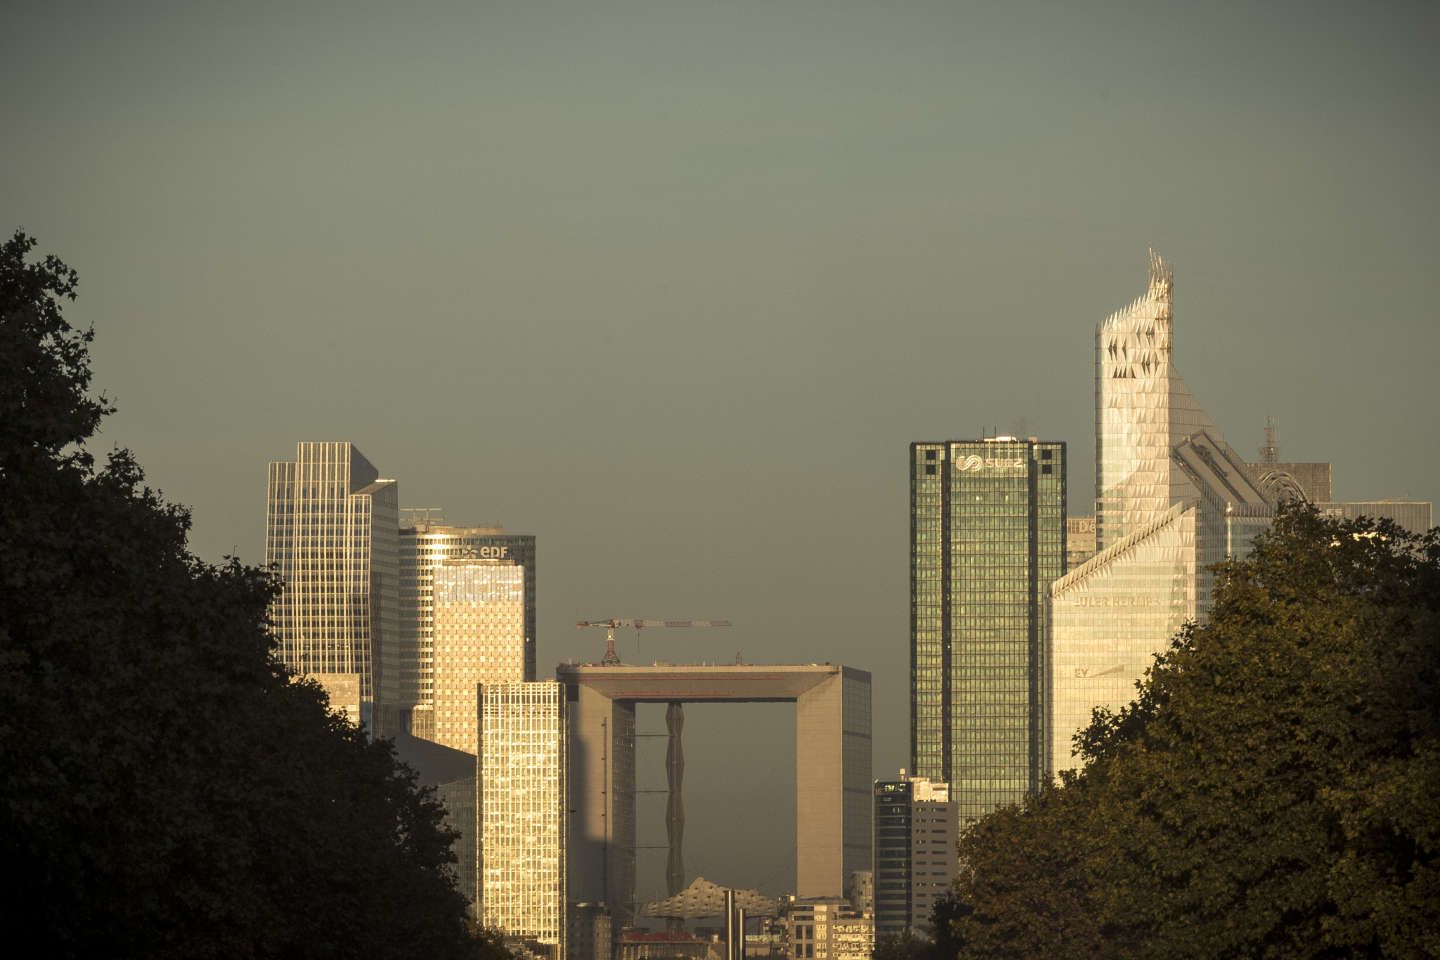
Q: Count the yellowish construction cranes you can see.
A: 1